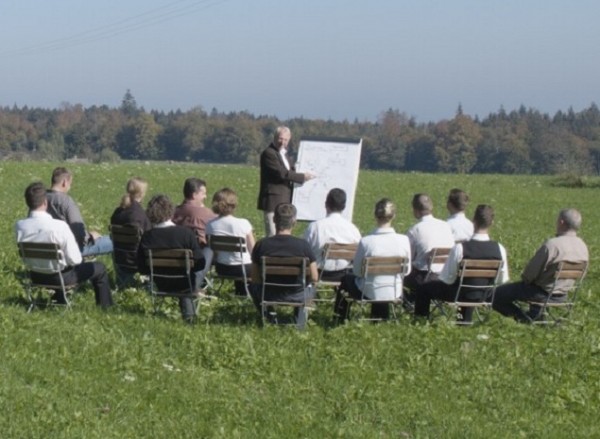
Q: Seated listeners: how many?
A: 13